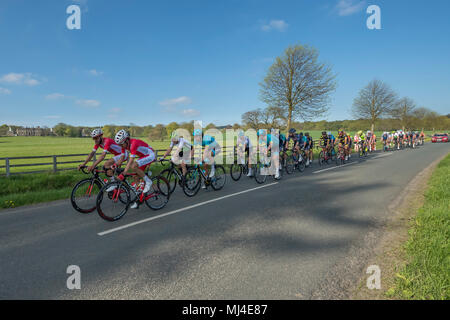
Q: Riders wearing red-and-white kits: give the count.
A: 2